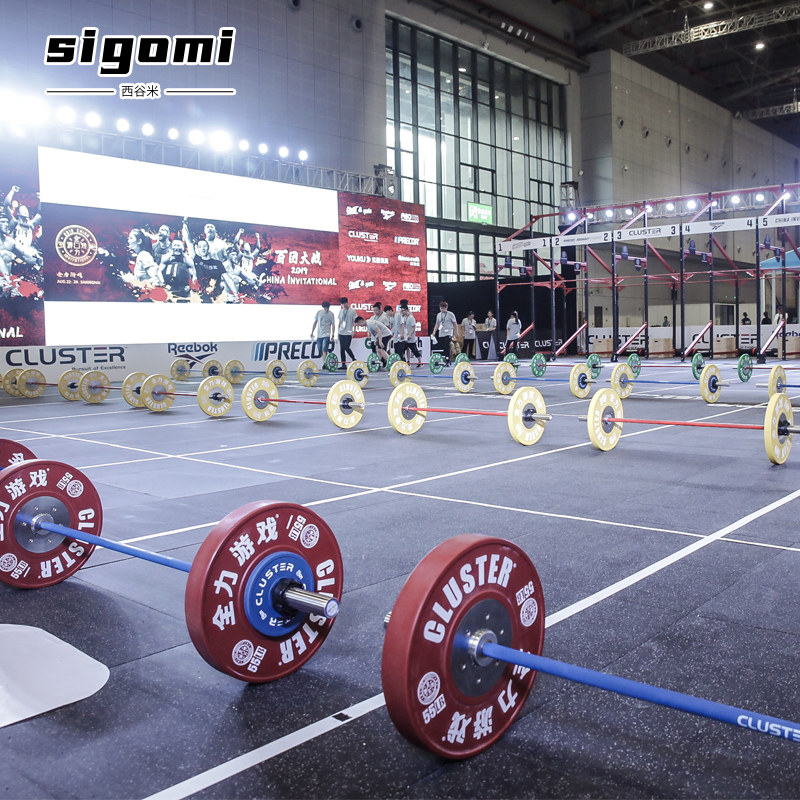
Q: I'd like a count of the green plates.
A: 11